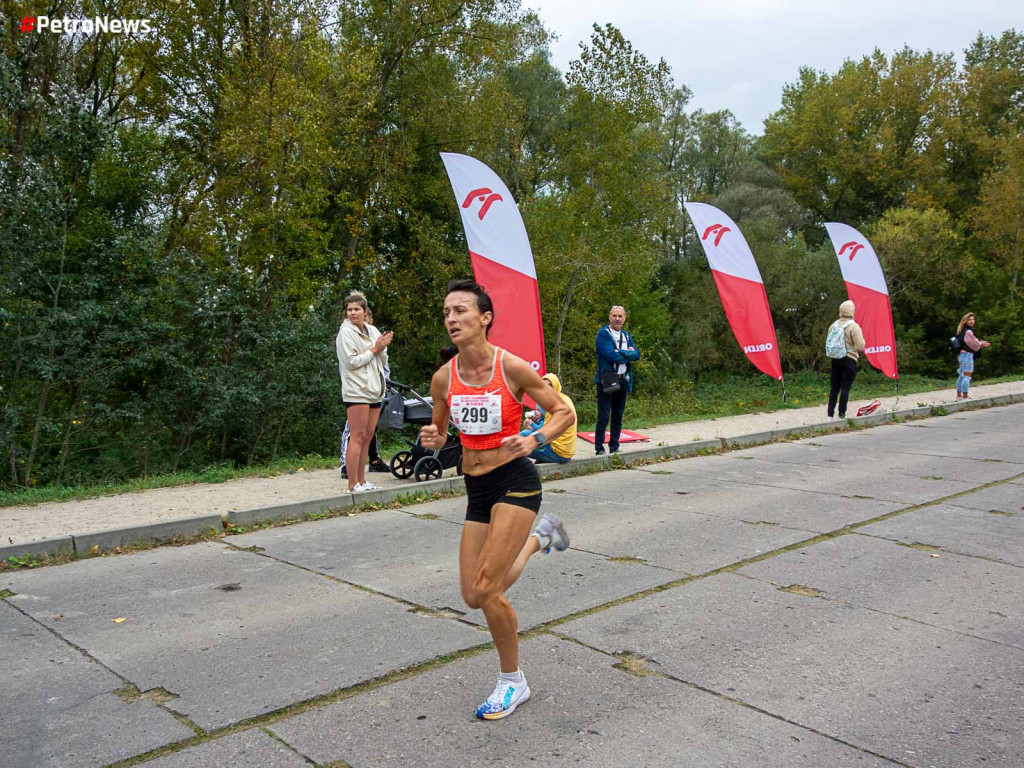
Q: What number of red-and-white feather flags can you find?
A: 3